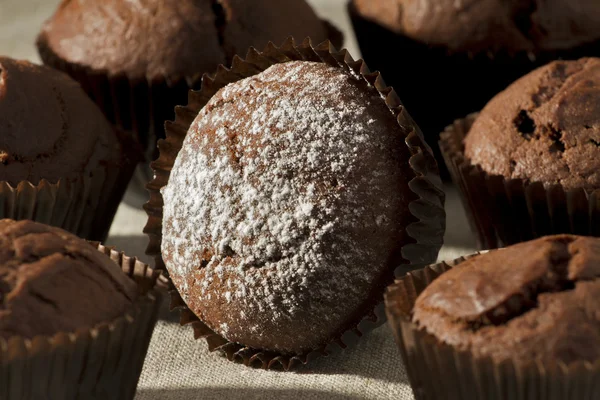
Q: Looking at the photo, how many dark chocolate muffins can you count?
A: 7